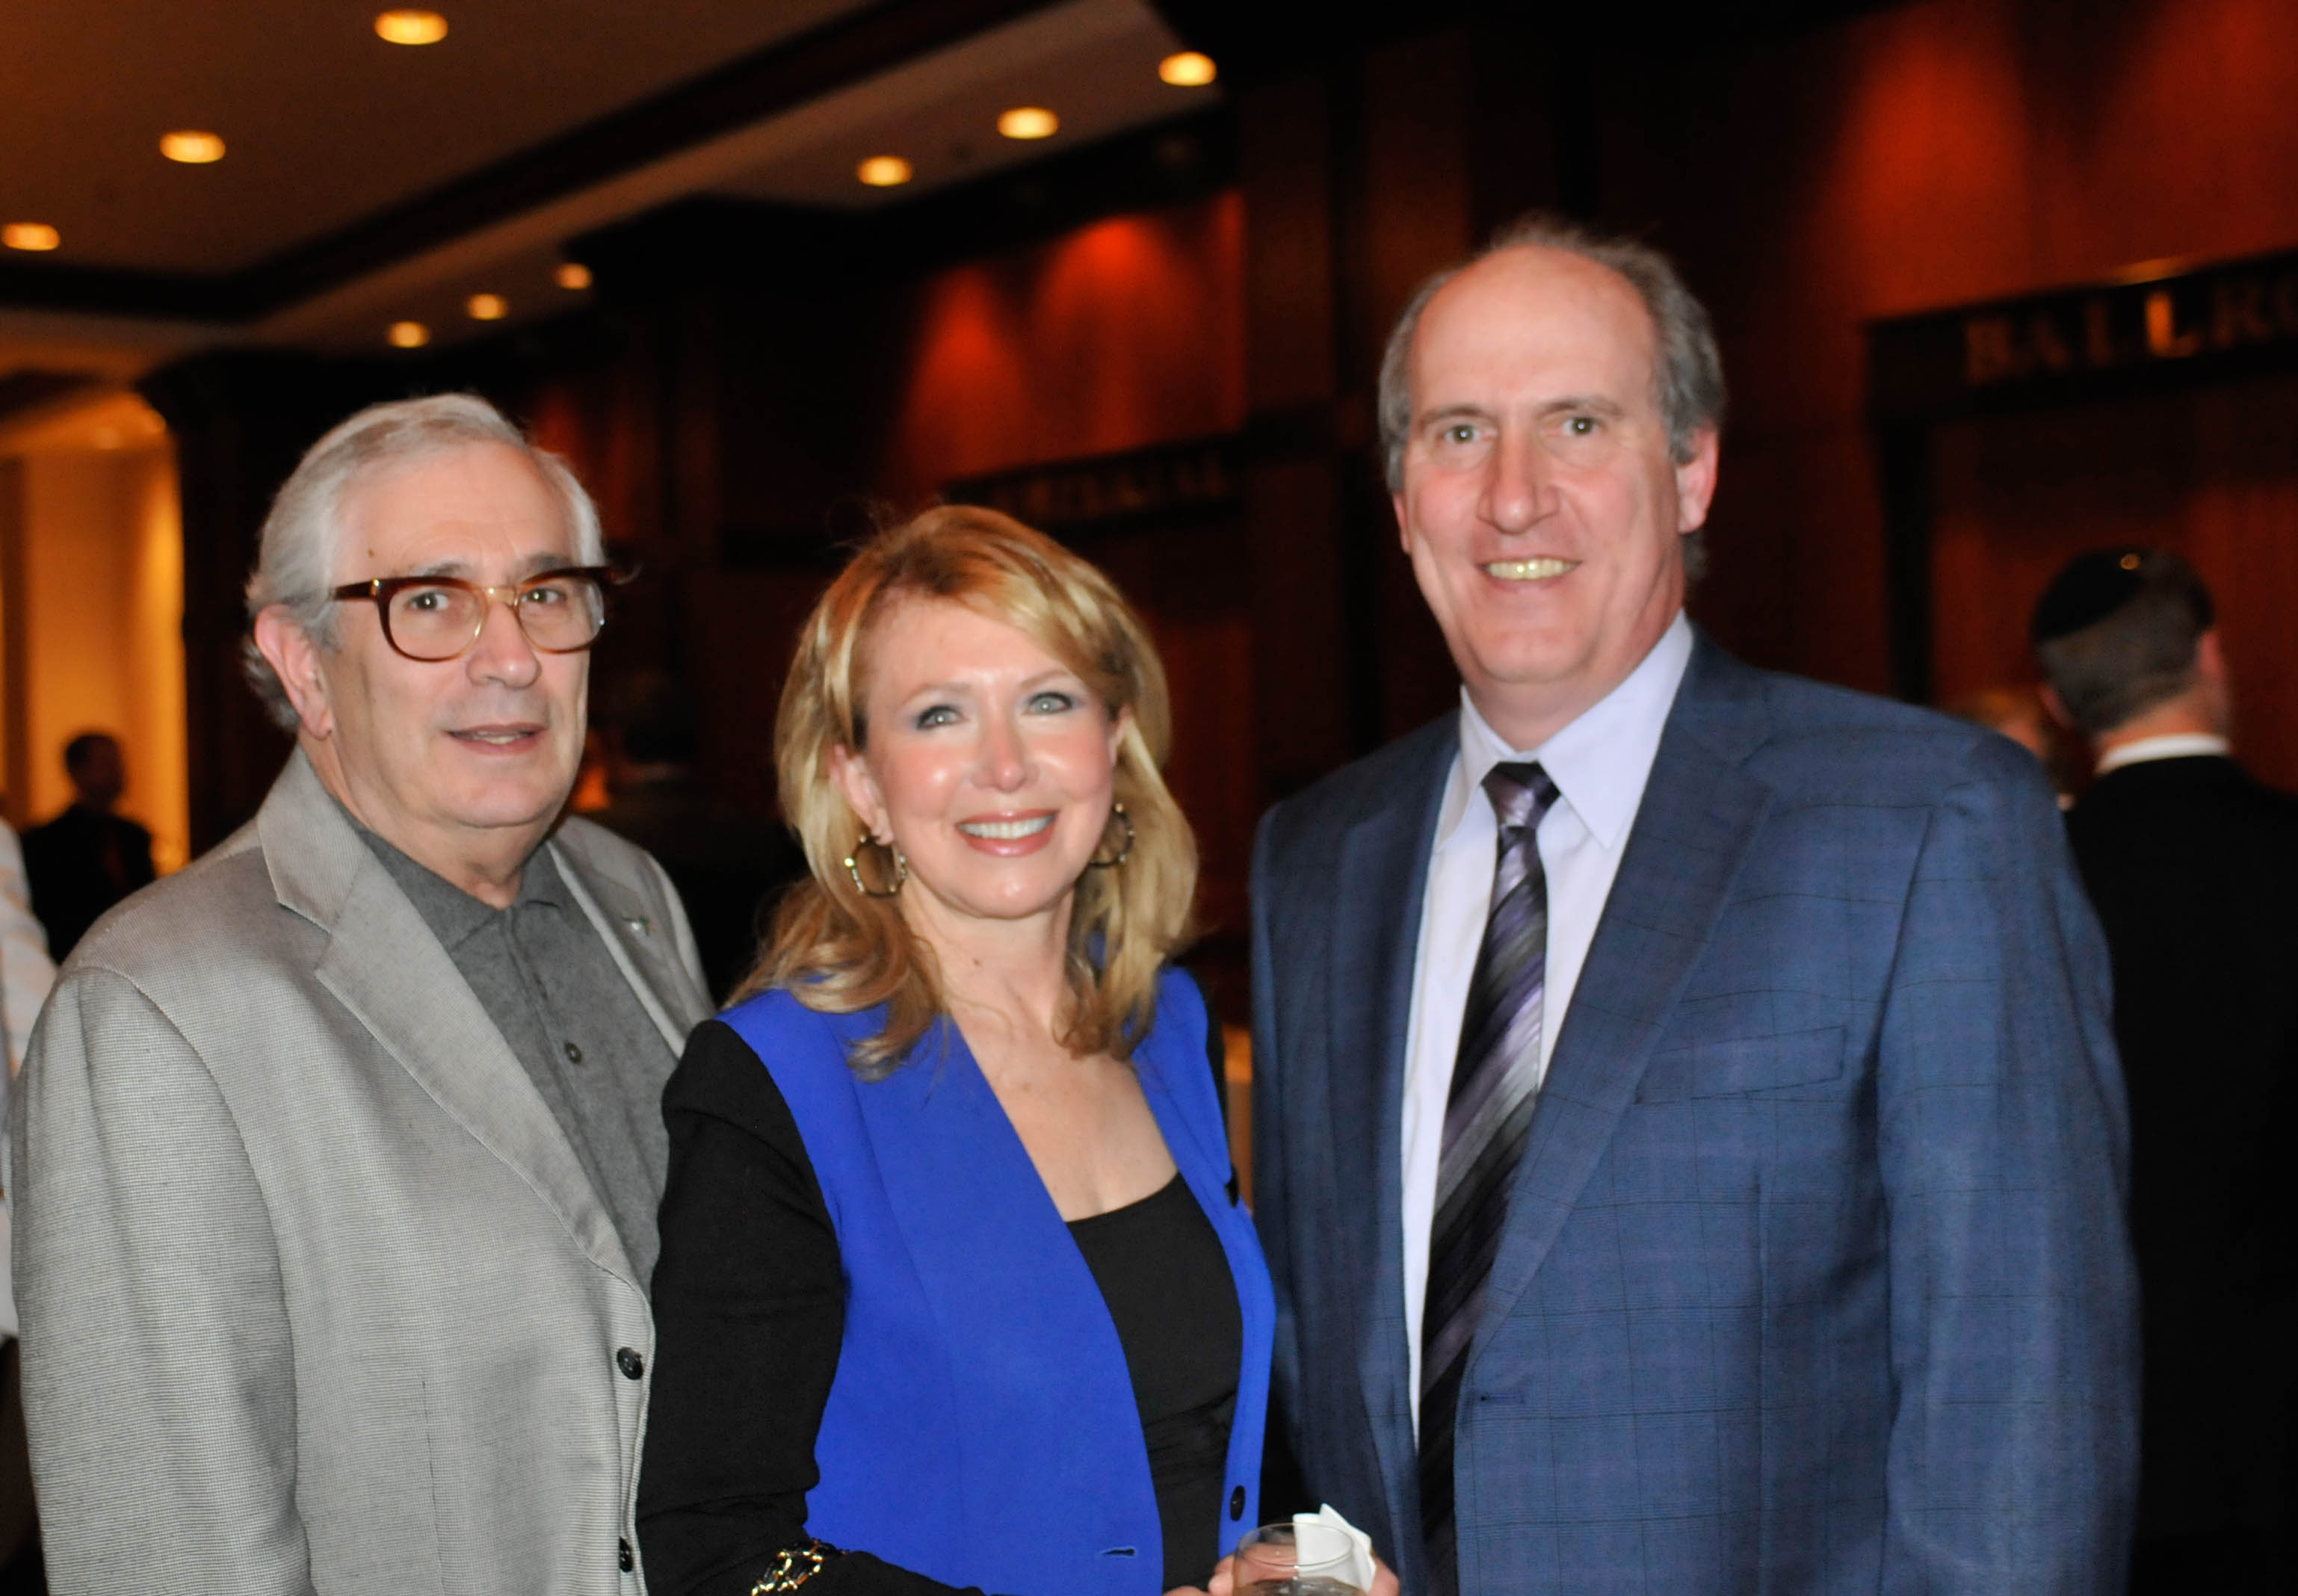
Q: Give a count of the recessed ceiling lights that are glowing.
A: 9